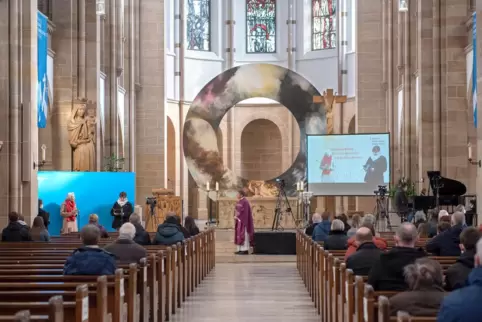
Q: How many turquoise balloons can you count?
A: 0